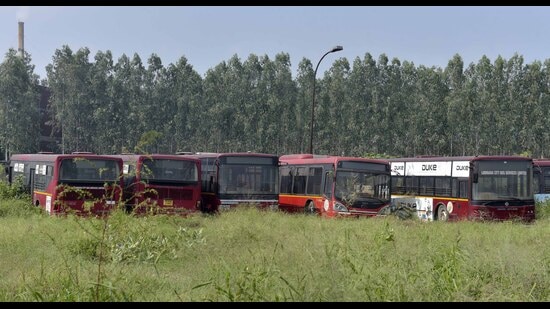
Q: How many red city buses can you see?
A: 5